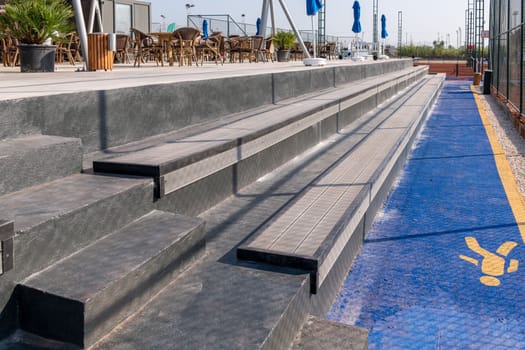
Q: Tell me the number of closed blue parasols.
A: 5